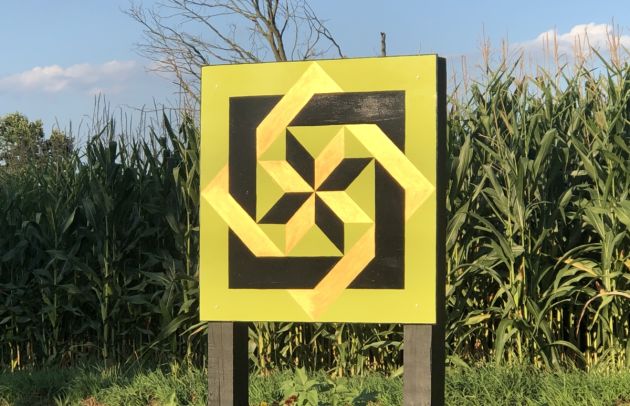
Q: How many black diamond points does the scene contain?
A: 4